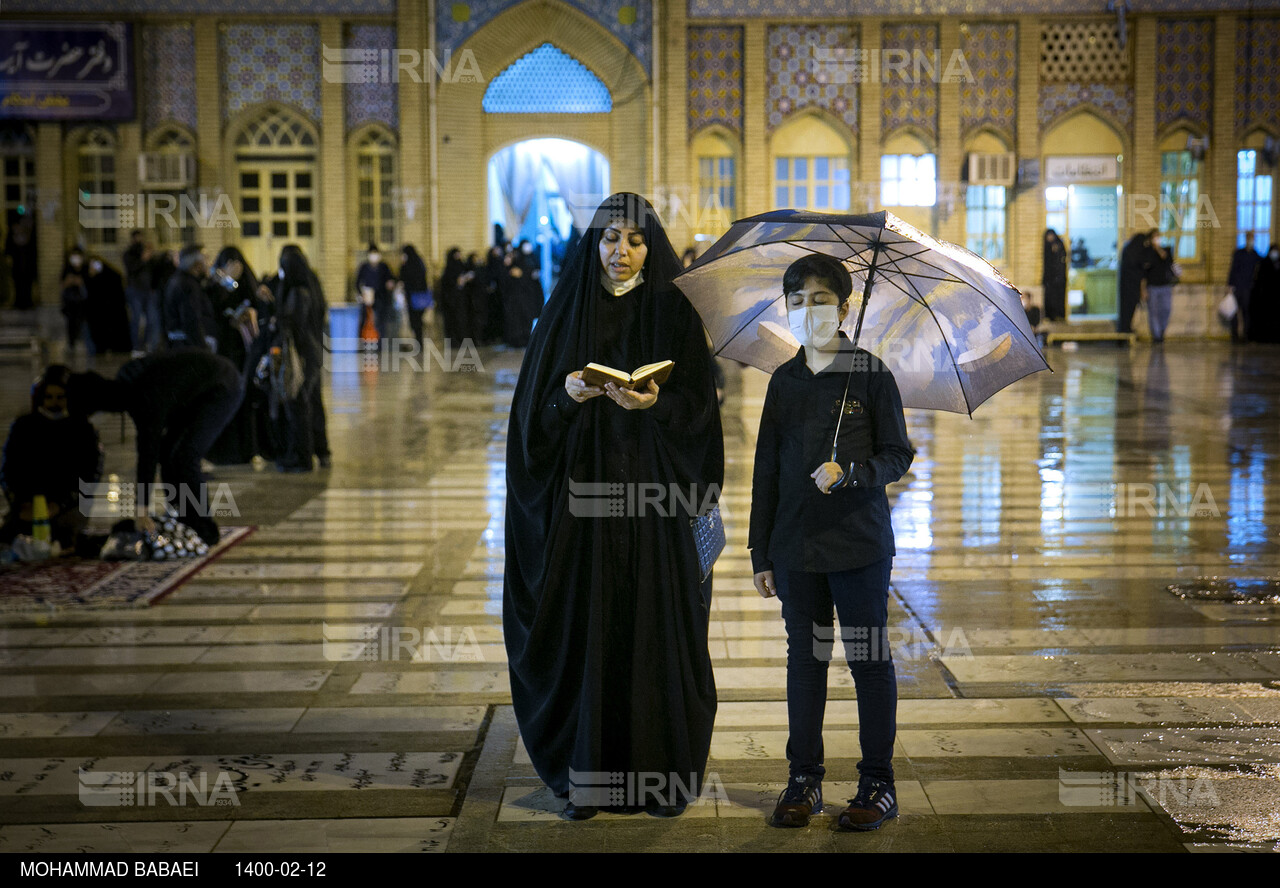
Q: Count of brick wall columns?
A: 12